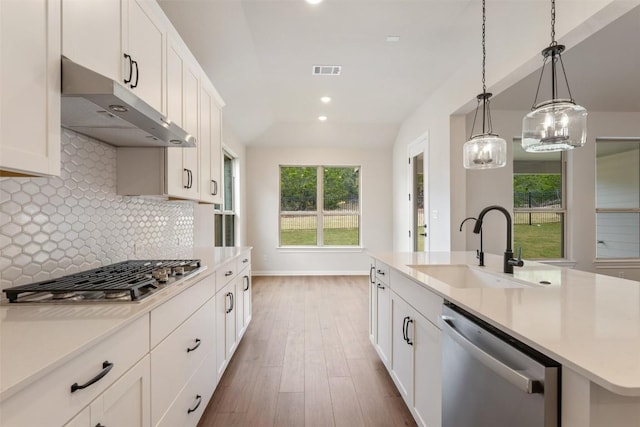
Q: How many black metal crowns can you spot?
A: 2